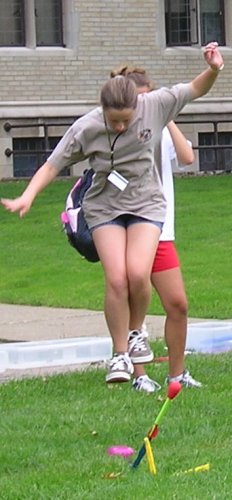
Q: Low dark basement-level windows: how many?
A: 2